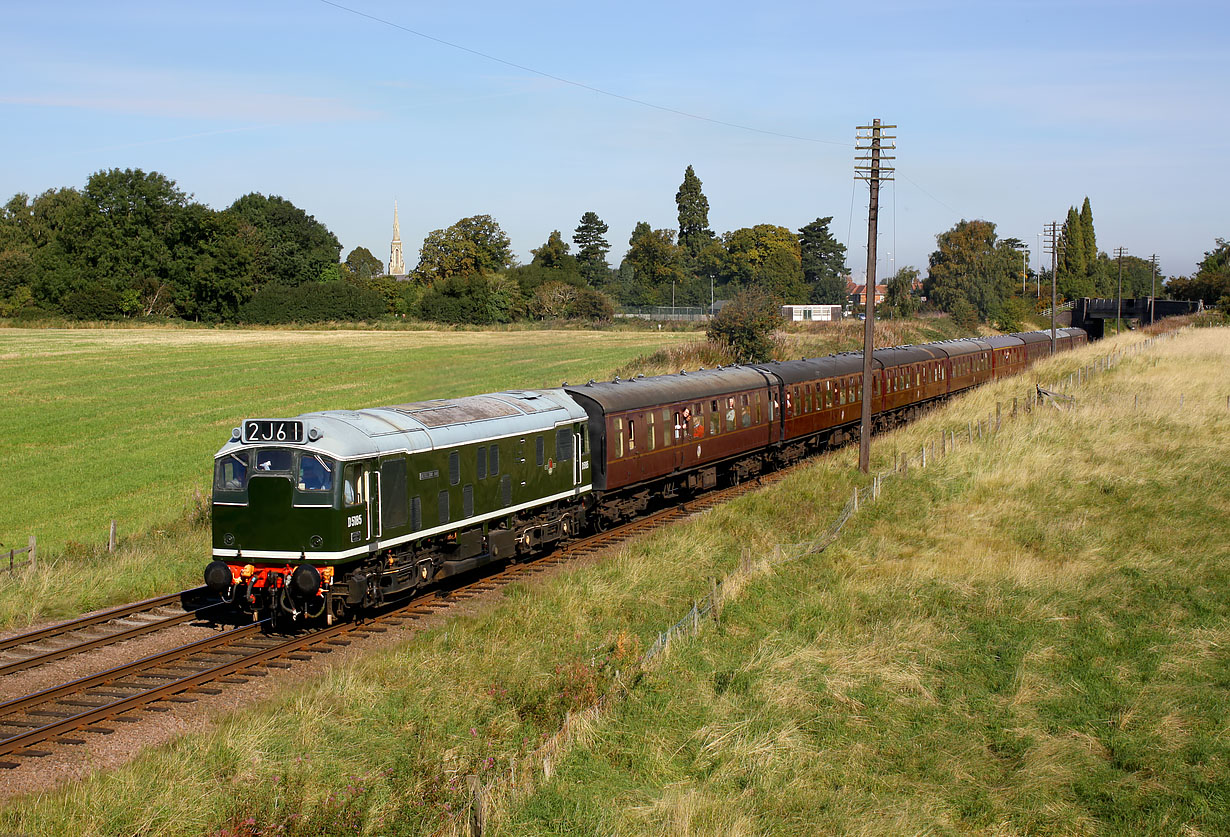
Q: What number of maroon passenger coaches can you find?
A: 8